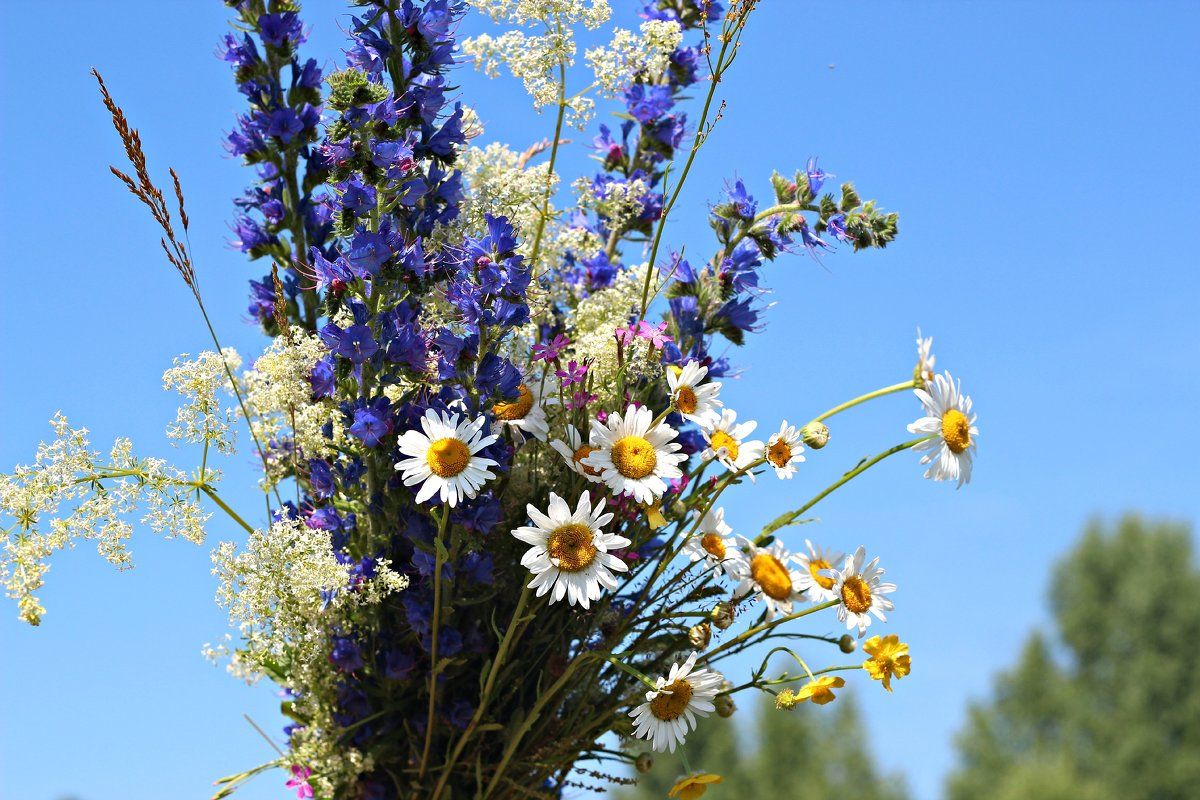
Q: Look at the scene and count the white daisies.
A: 15